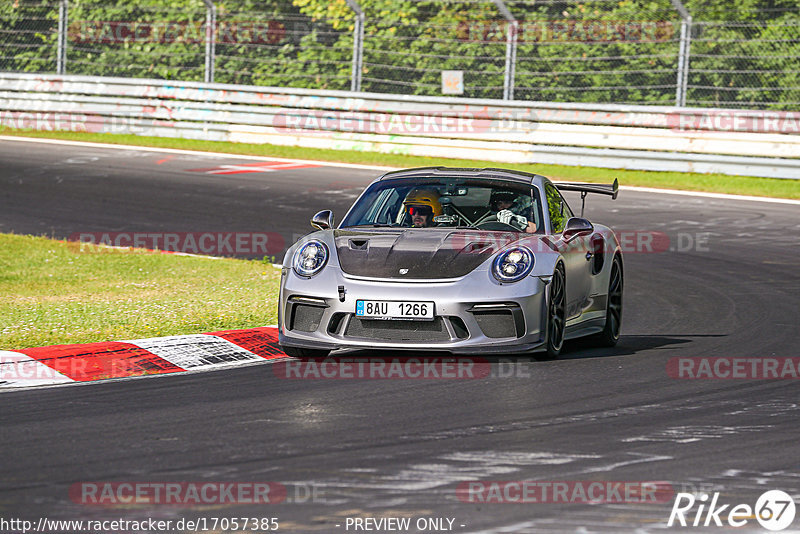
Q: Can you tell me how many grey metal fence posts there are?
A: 5